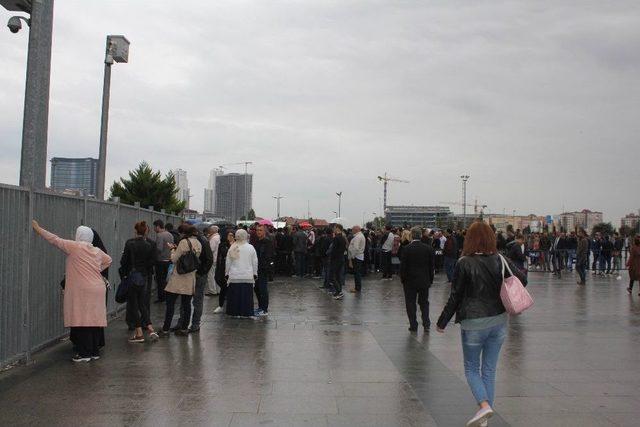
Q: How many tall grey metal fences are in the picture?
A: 1